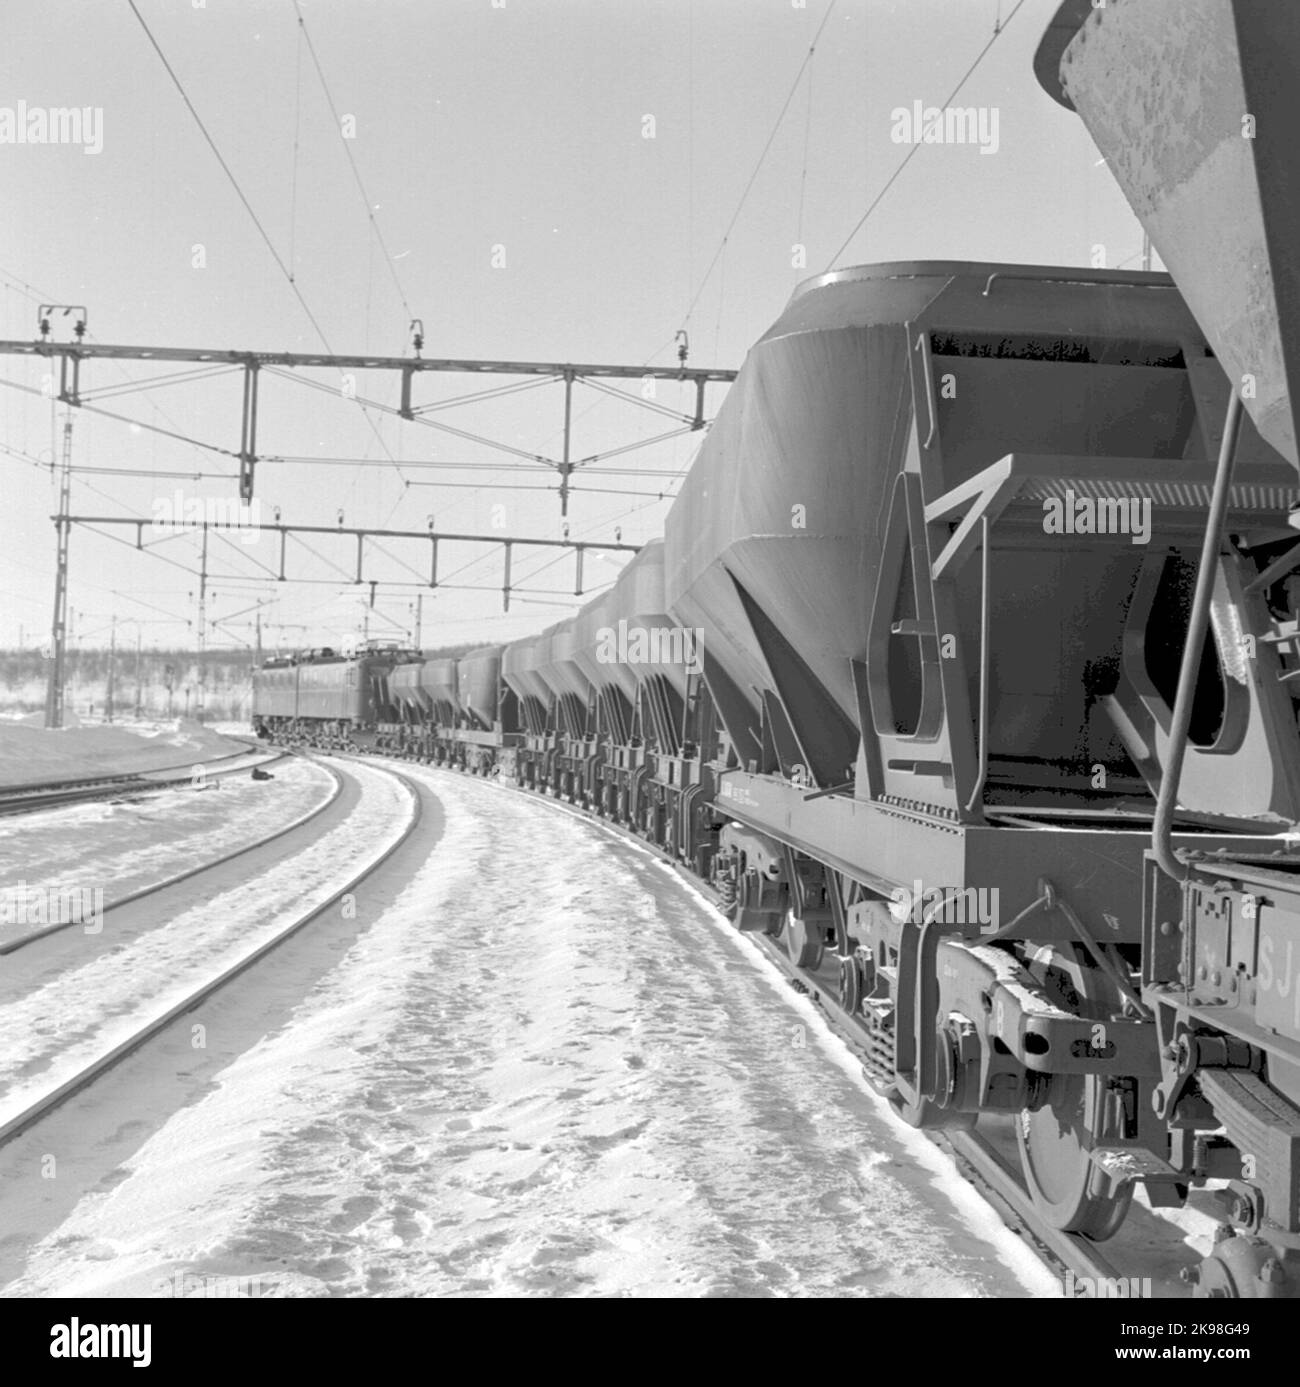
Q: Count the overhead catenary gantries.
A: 2